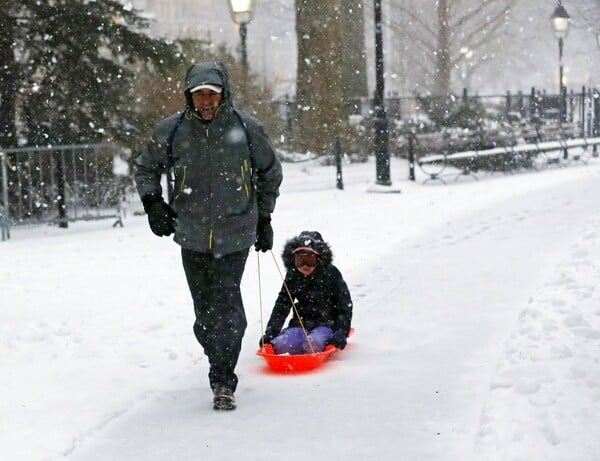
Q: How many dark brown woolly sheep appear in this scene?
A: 0